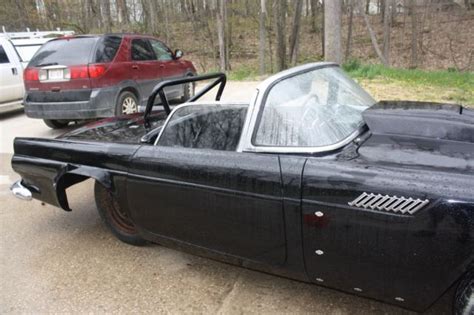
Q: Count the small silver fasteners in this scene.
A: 5